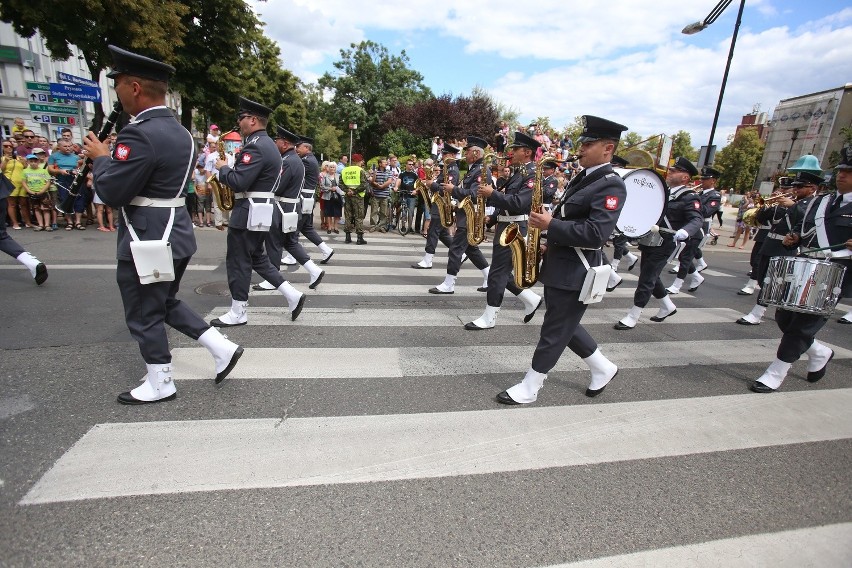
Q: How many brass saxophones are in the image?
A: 5